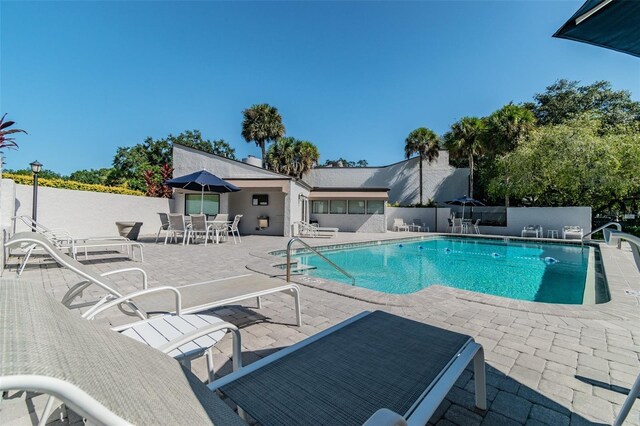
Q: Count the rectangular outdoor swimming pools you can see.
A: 1